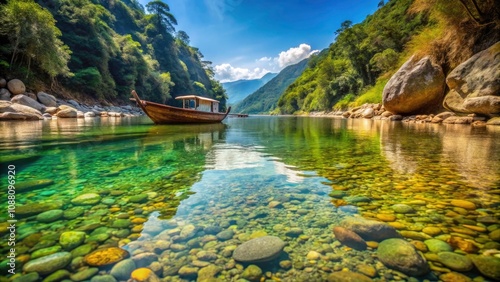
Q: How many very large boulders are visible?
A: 2